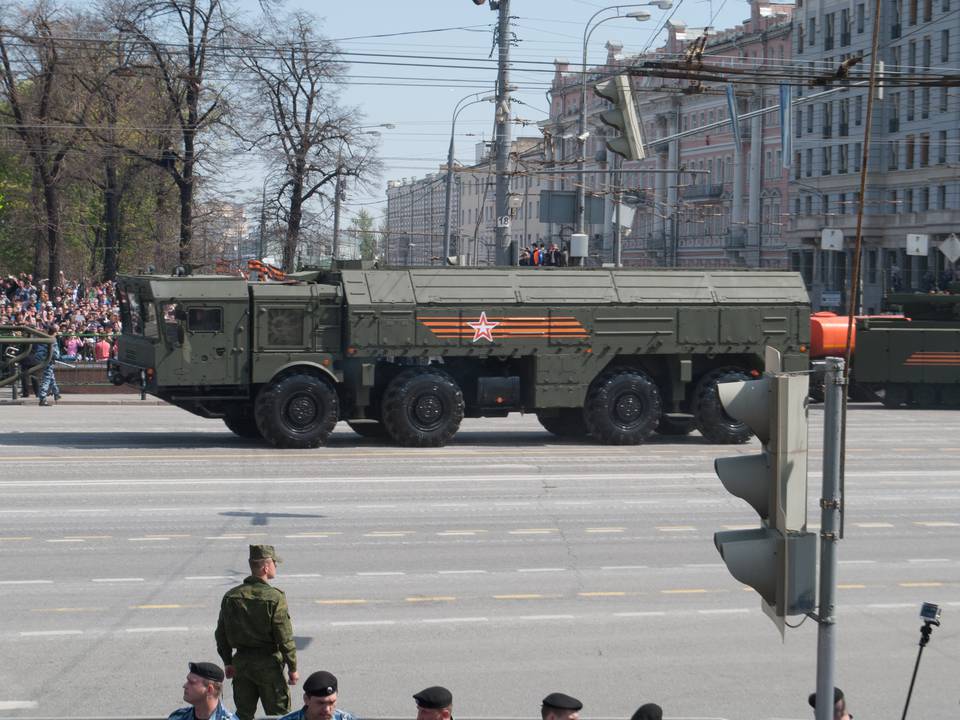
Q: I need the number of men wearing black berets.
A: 6